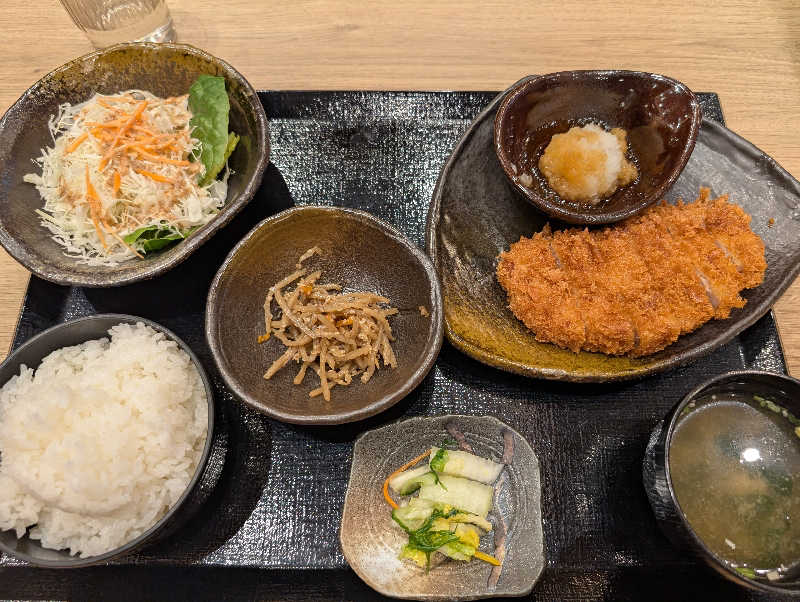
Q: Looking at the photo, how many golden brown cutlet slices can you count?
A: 6